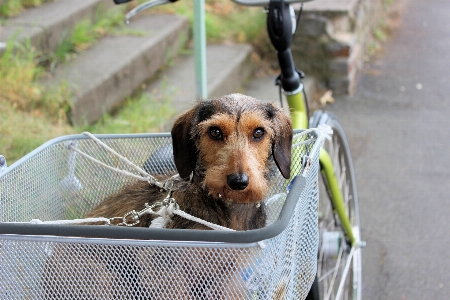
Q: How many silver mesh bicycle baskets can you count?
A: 1